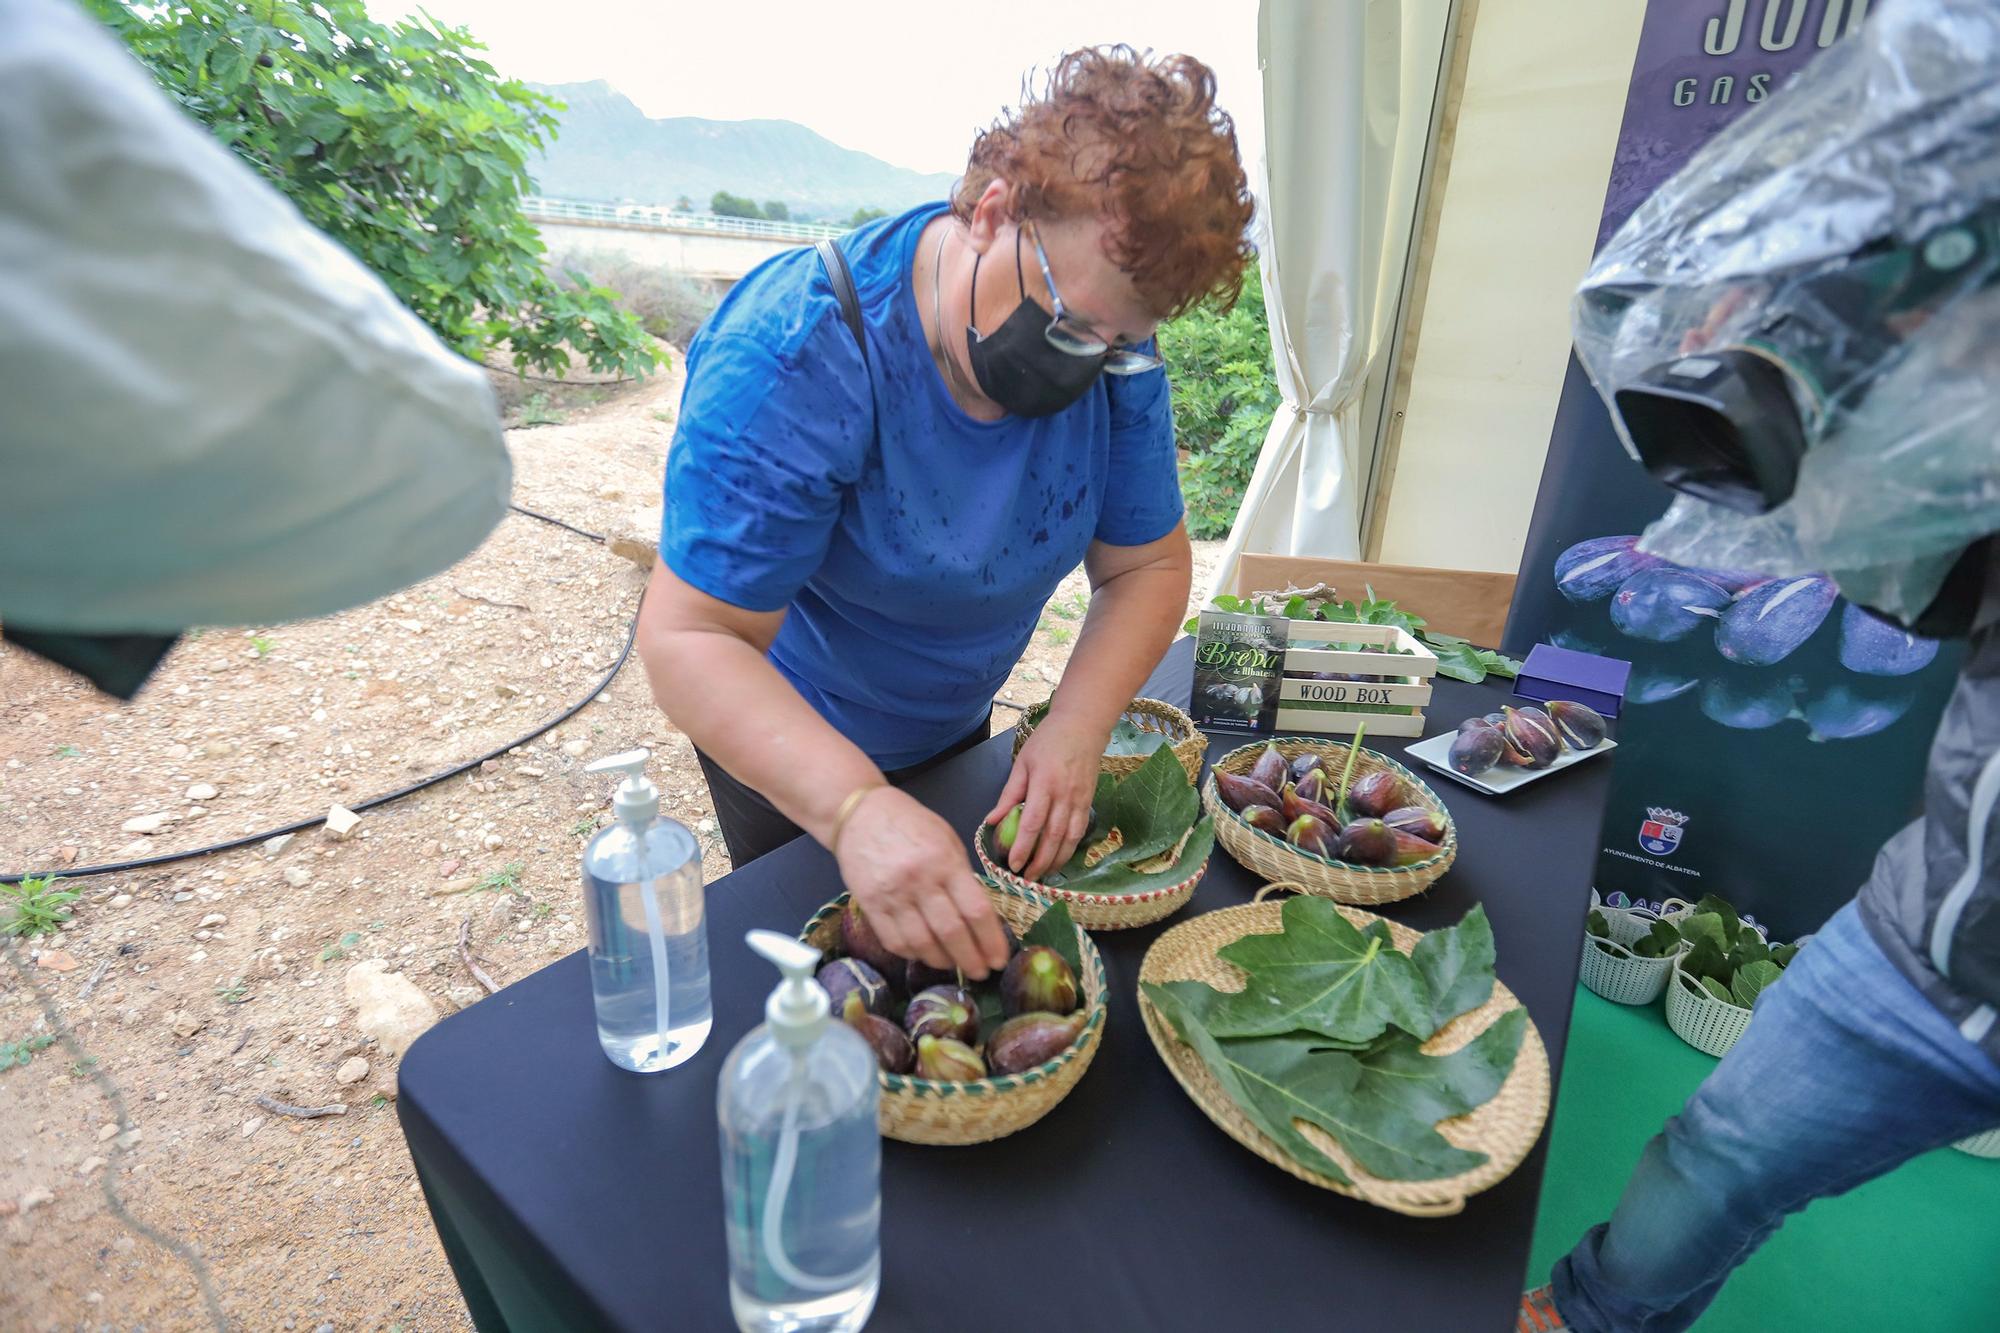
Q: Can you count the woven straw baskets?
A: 5